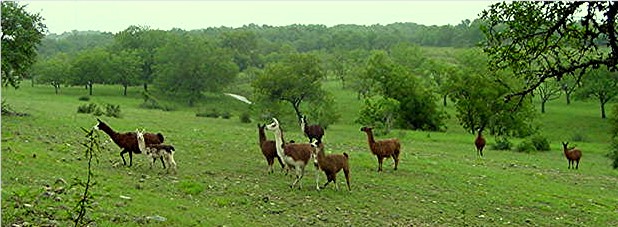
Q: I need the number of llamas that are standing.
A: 9